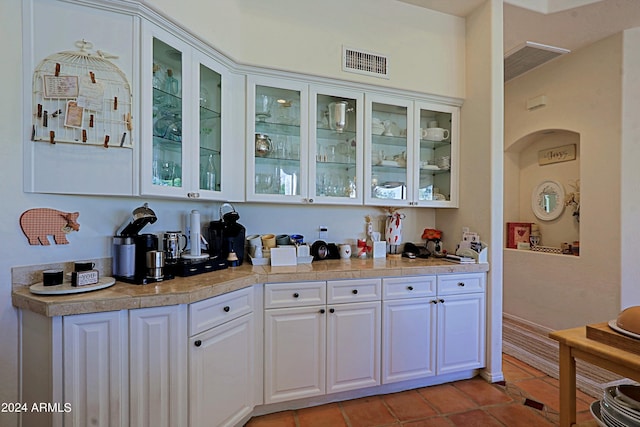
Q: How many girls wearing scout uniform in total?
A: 0